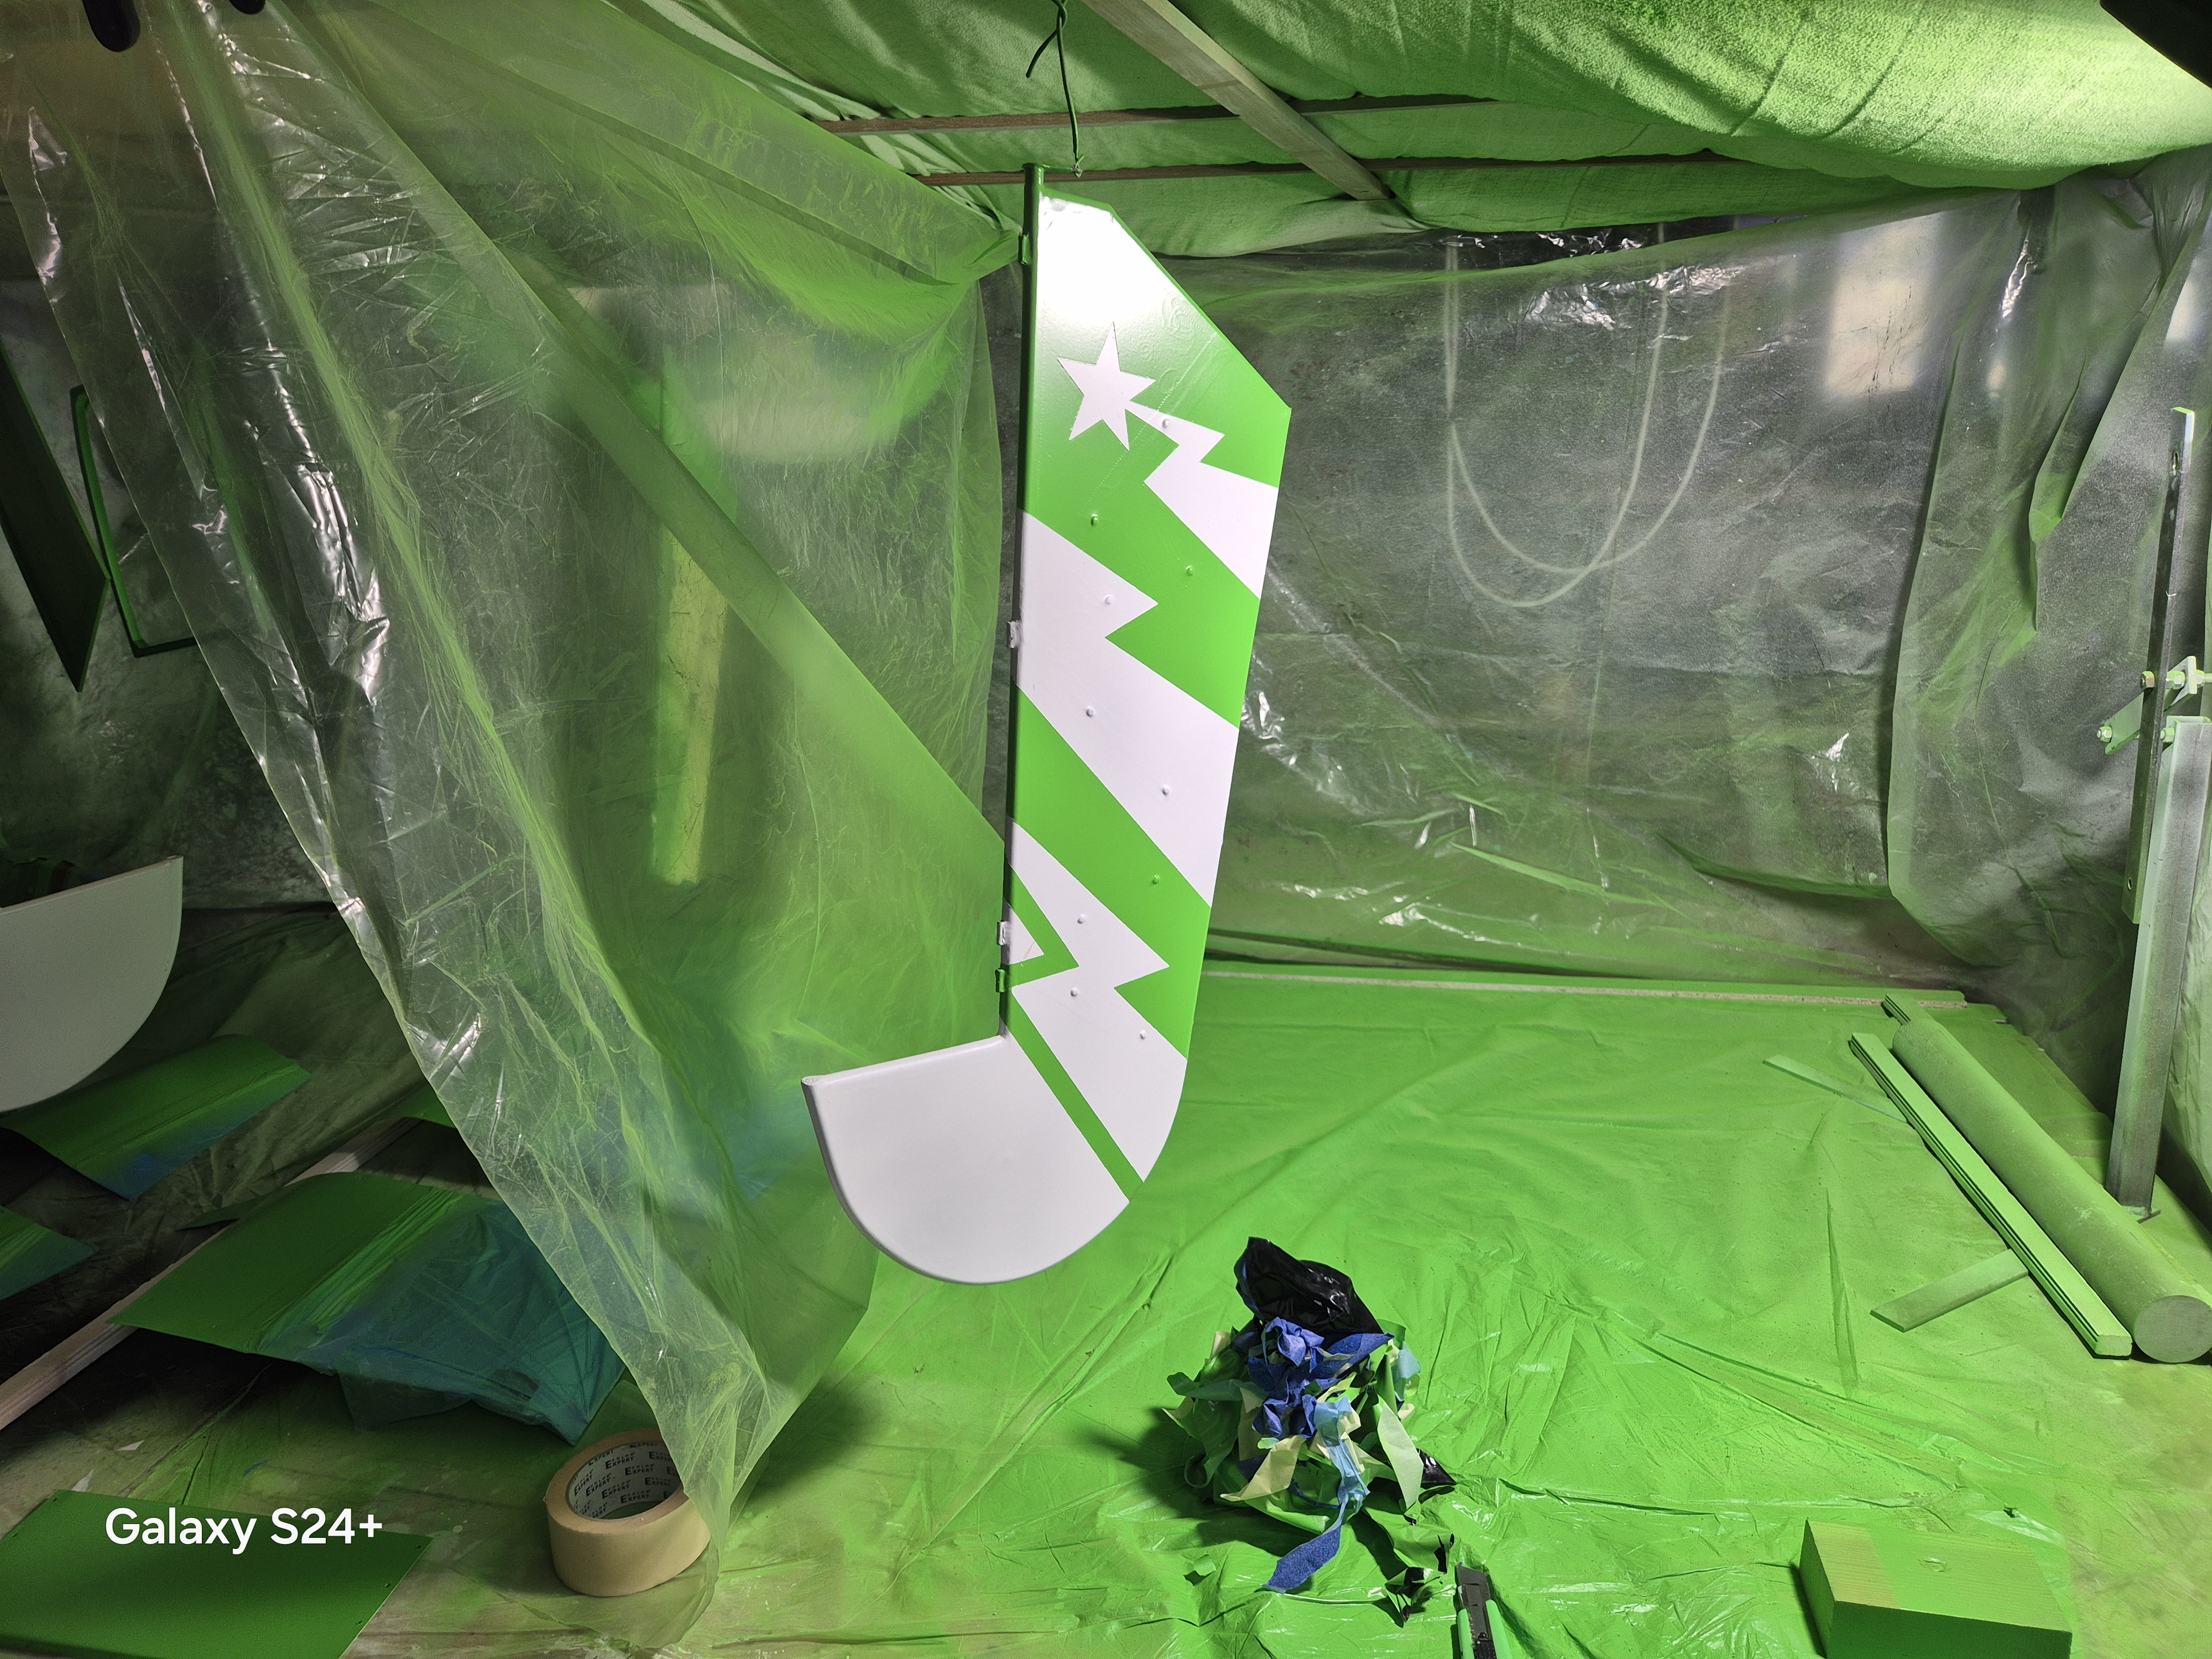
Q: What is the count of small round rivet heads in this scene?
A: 10